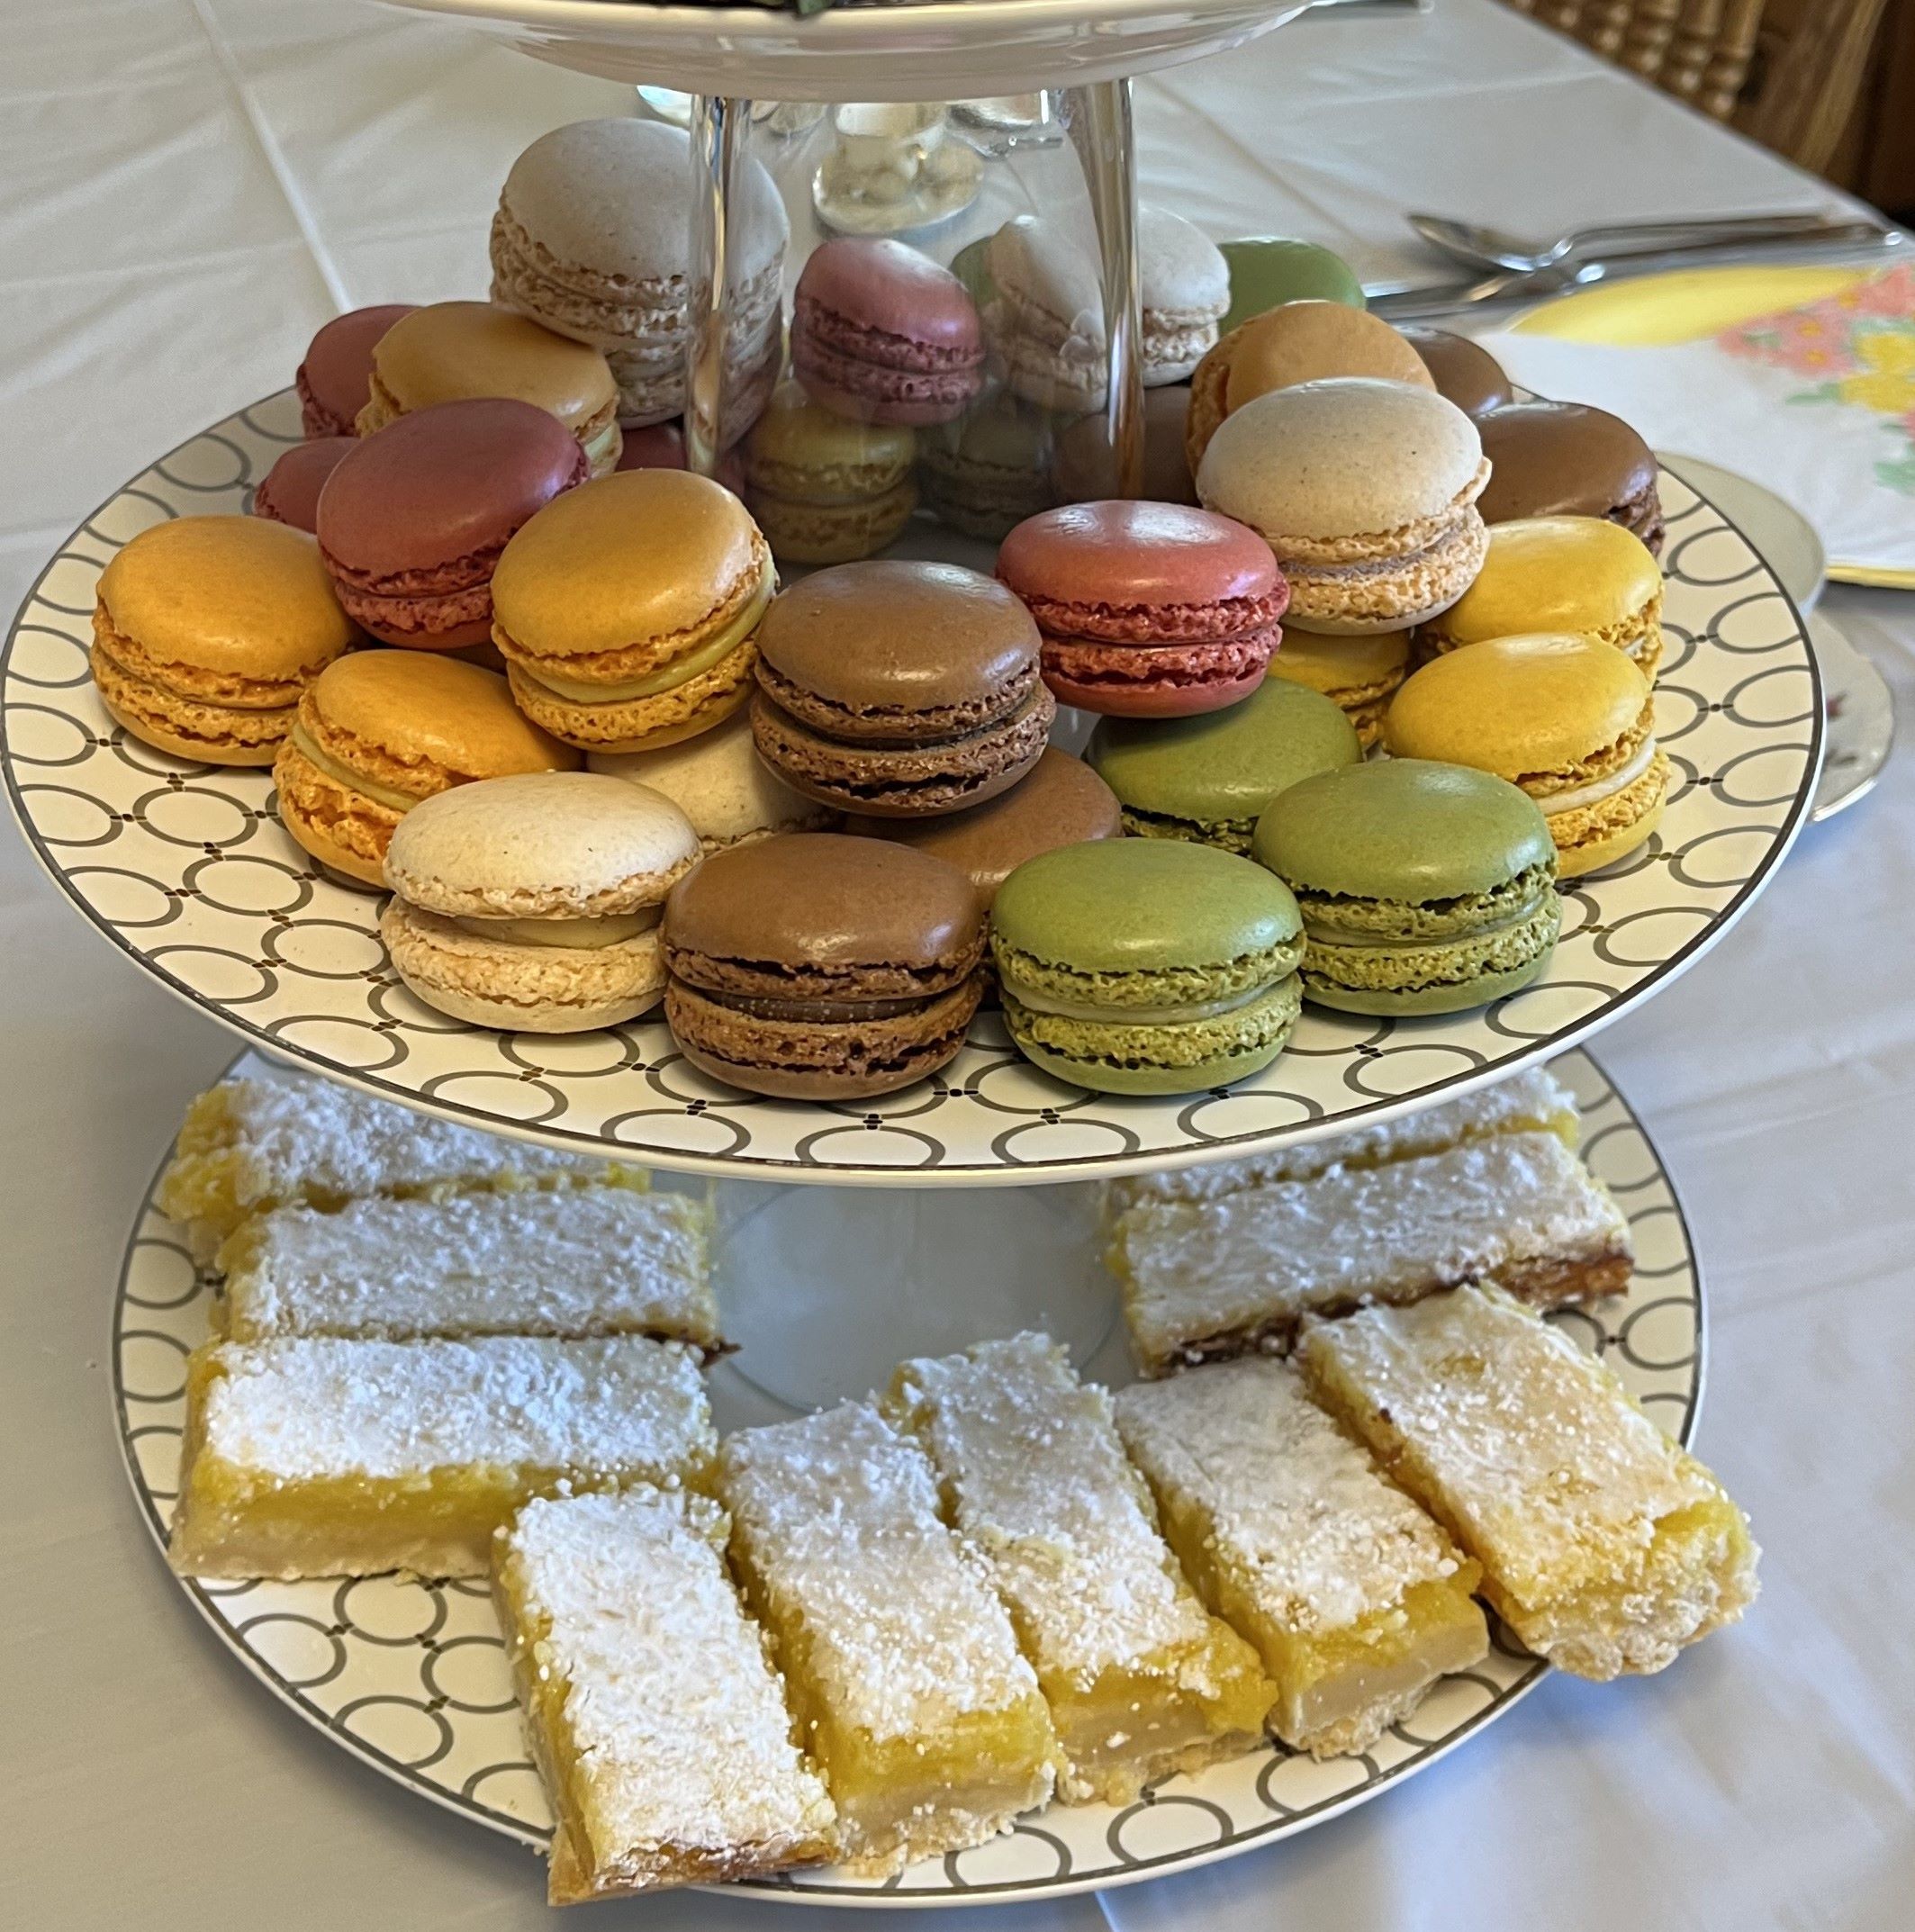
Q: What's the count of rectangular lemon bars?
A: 10